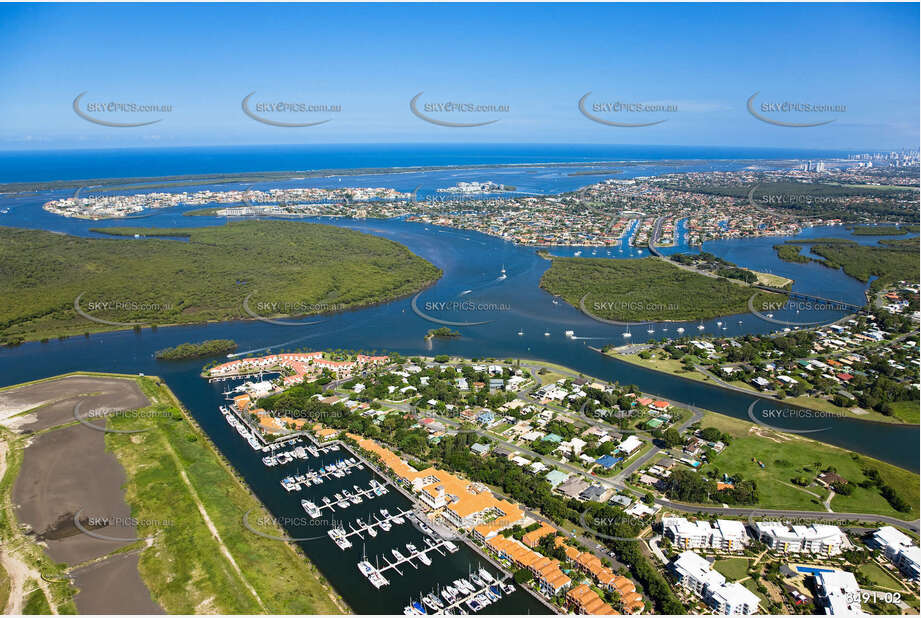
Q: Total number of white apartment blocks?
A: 5